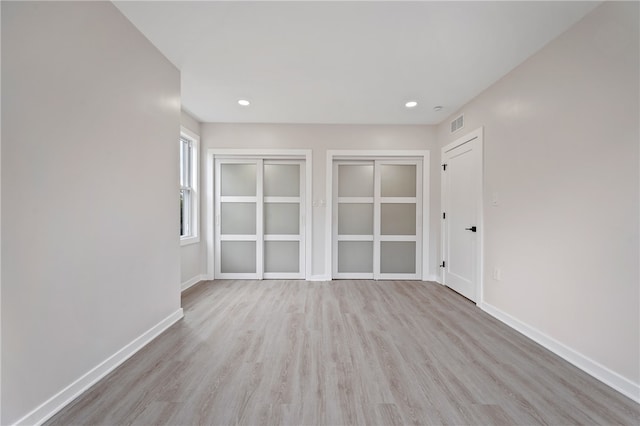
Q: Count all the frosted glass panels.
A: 12